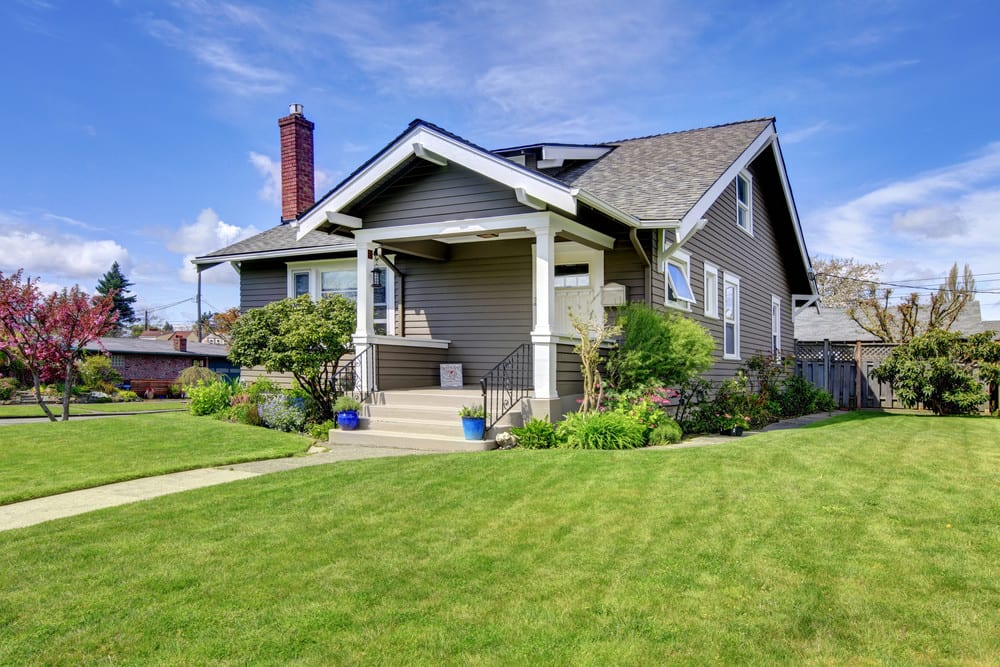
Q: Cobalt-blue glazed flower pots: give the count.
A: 2